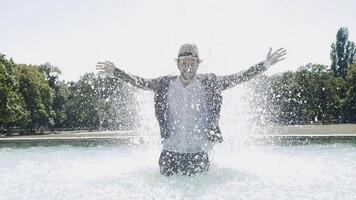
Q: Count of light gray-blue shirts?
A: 1